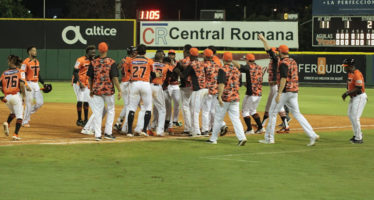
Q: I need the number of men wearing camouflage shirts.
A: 7